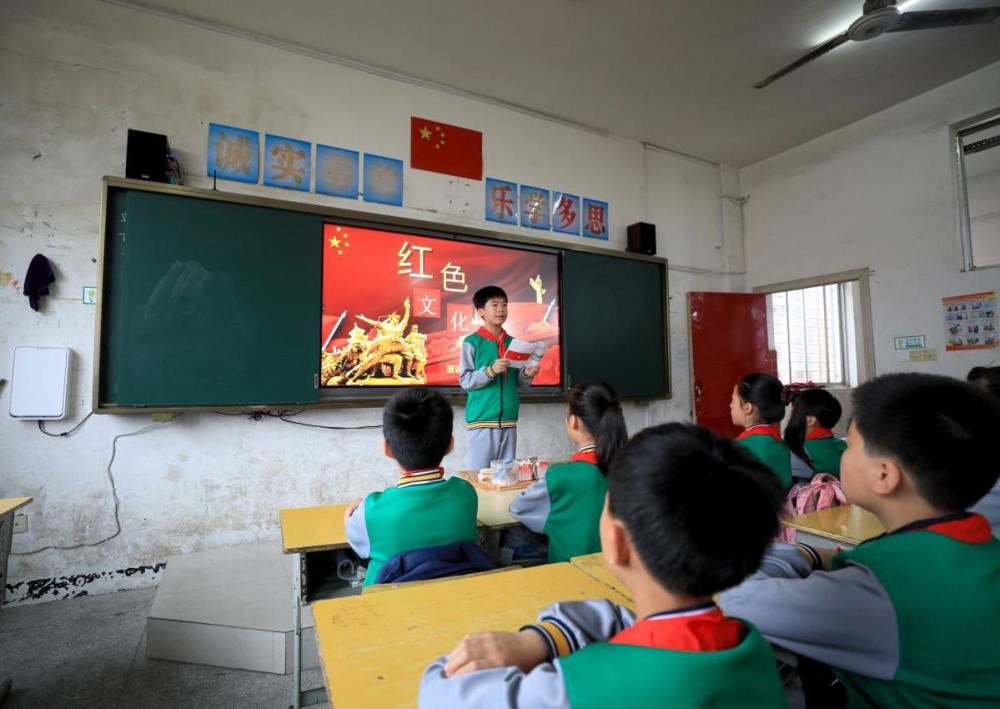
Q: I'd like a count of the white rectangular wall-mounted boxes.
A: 1